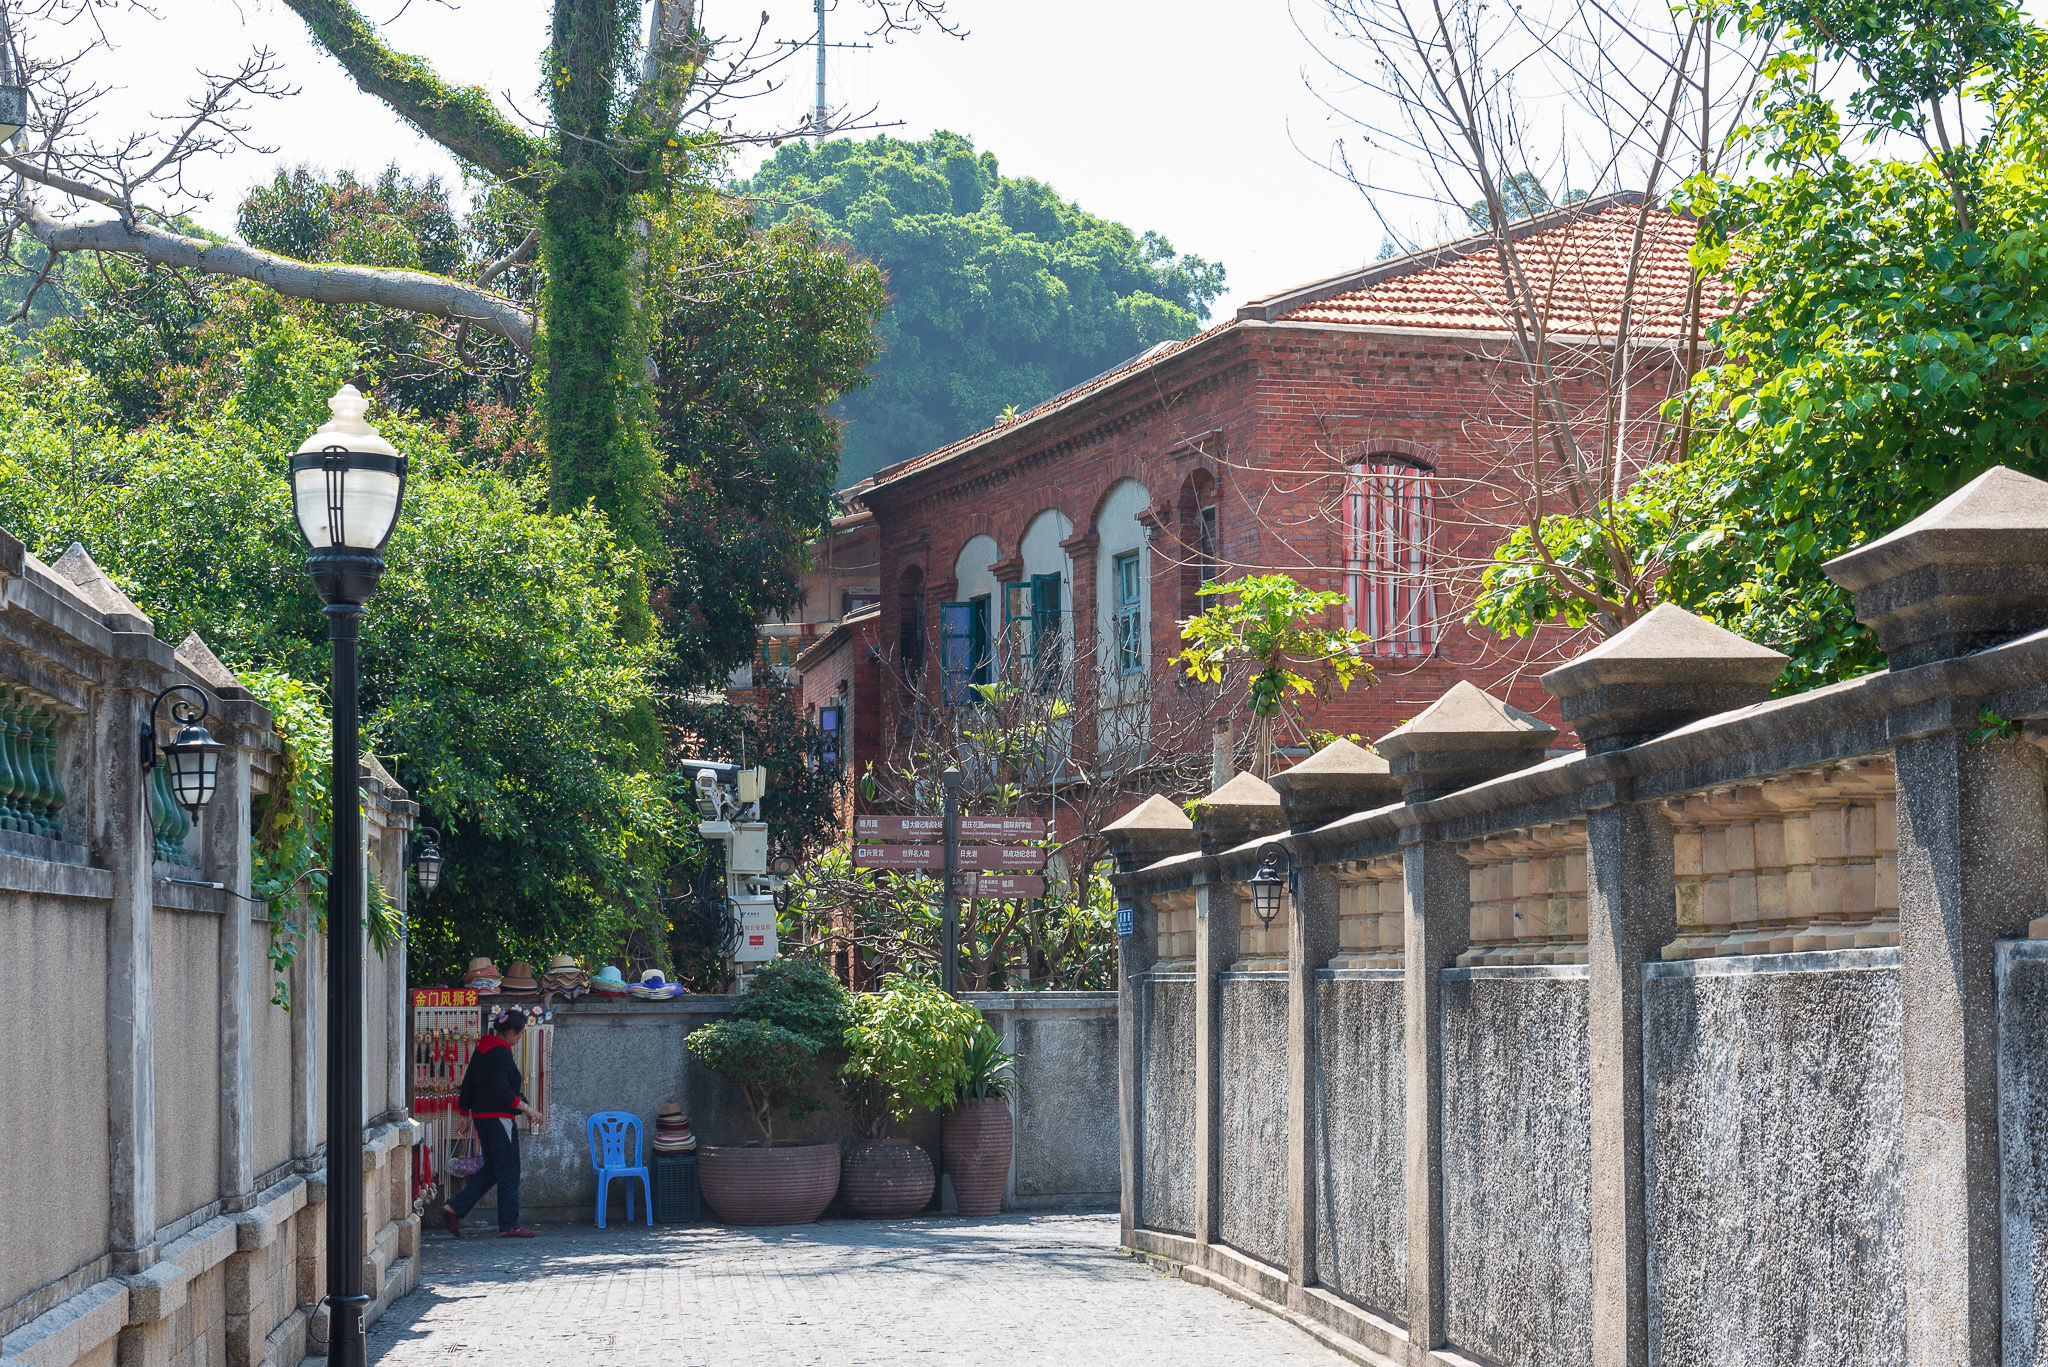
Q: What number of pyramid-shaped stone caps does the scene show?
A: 9